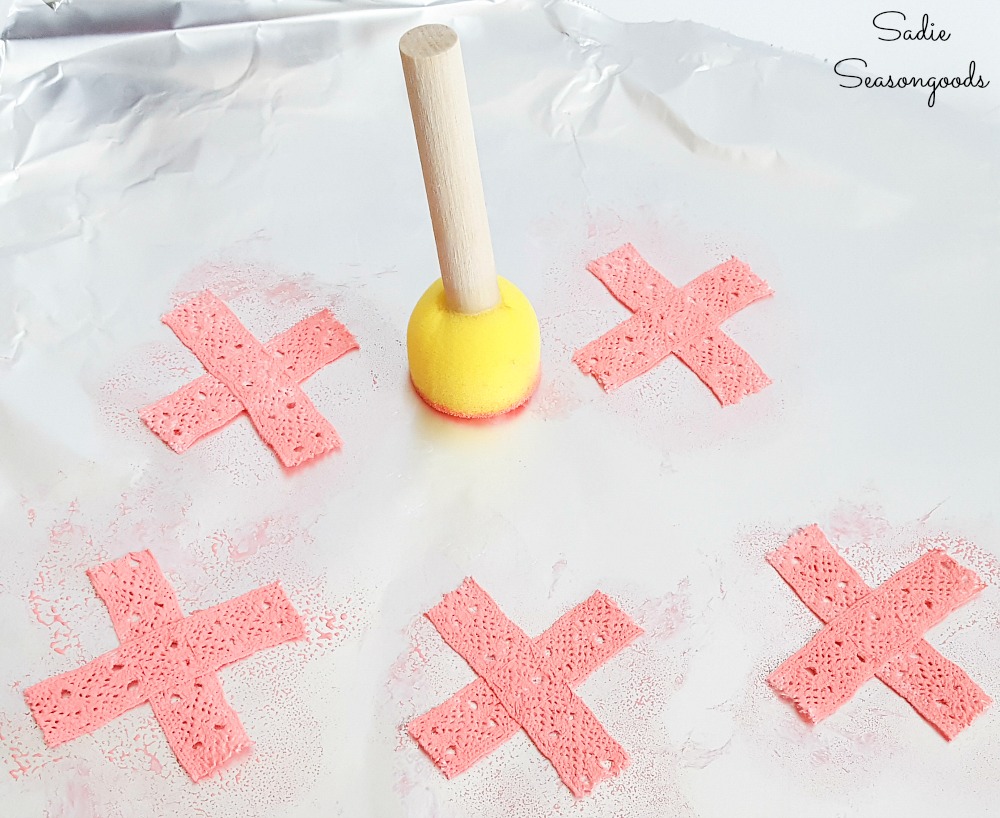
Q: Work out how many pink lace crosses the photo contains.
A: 5